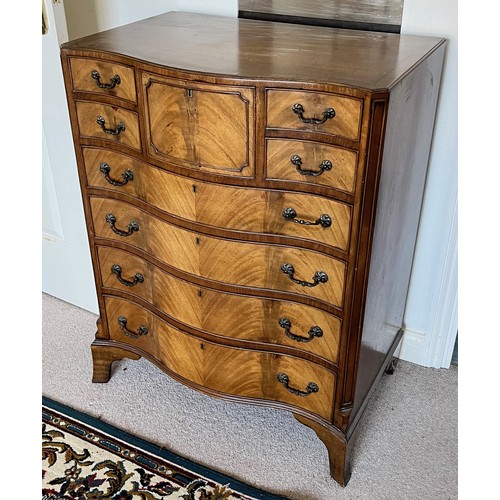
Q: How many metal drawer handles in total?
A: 12